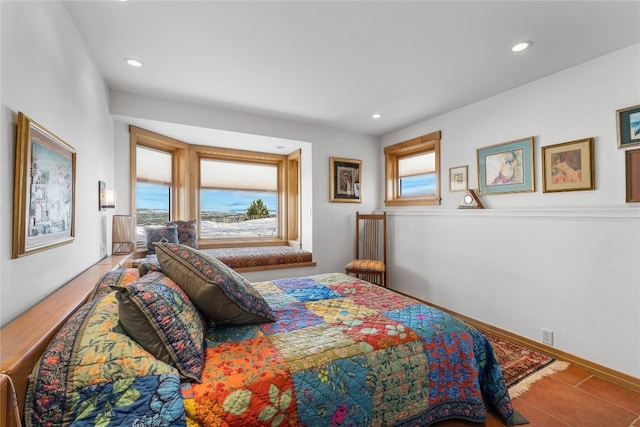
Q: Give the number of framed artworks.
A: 7